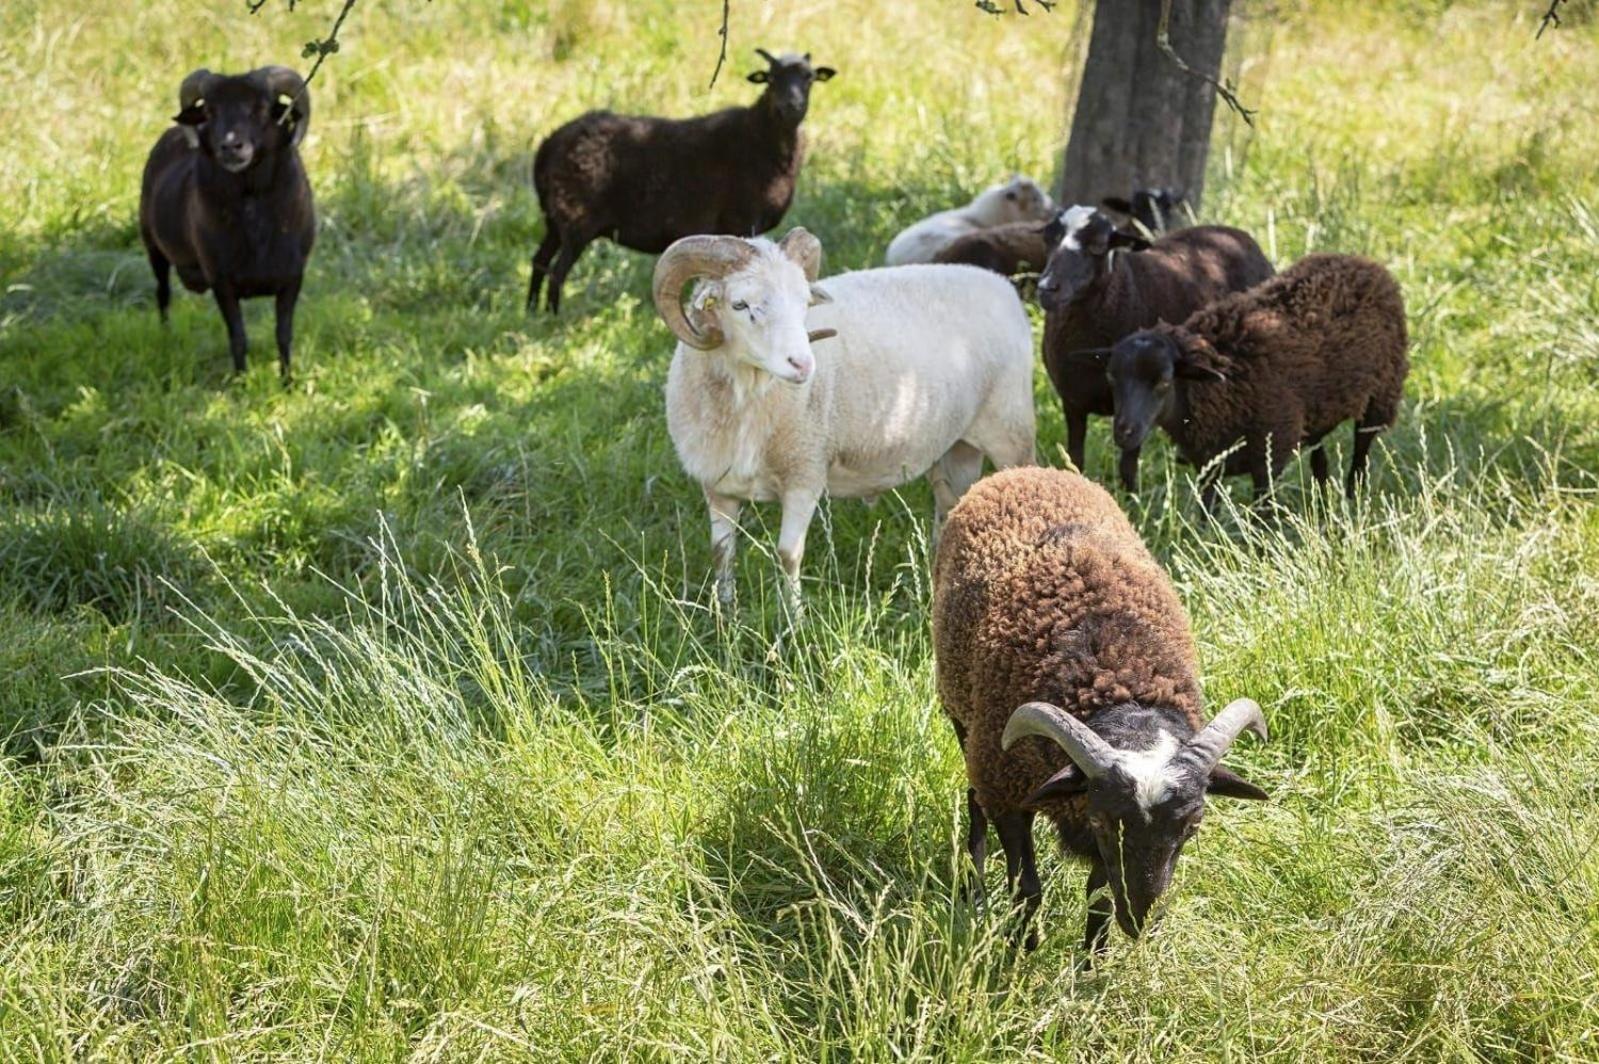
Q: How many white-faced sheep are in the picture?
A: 2